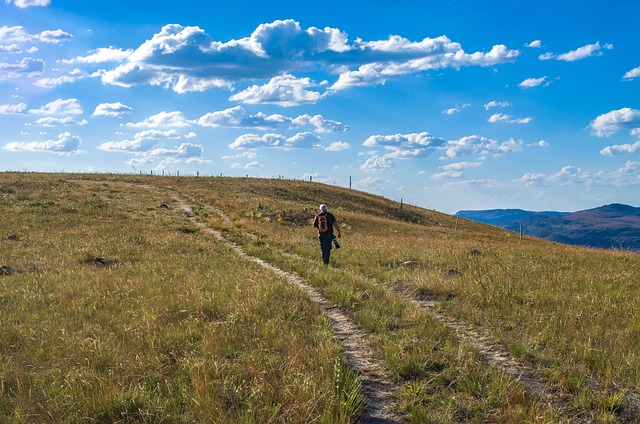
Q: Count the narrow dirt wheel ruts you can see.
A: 2